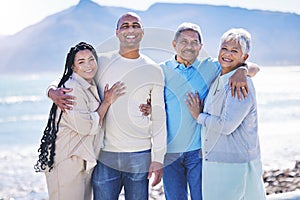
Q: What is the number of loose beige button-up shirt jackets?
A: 1